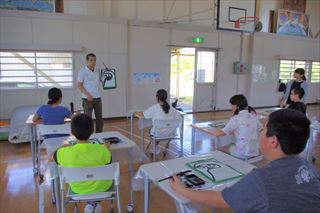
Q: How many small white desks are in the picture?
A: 6